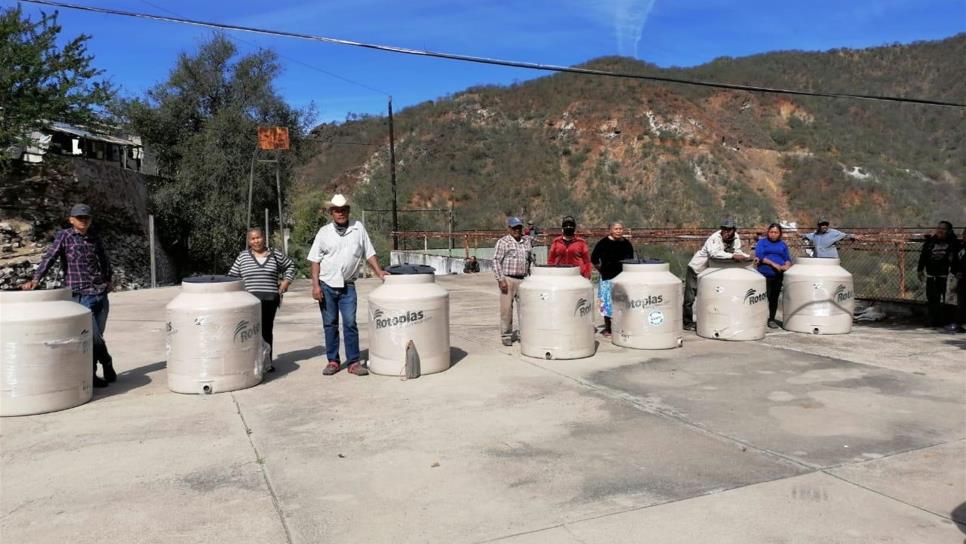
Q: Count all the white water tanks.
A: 7